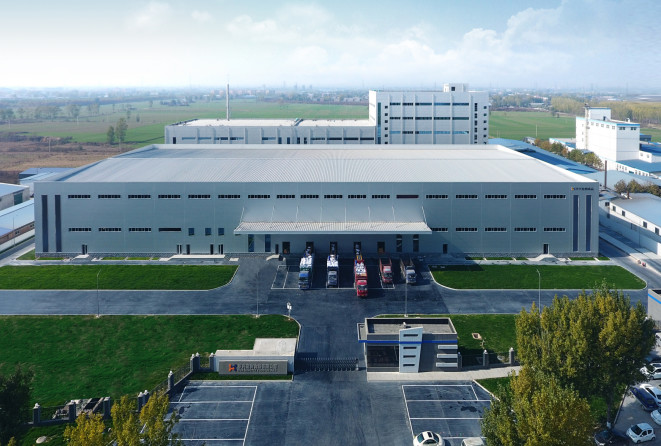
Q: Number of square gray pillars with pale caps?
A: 12